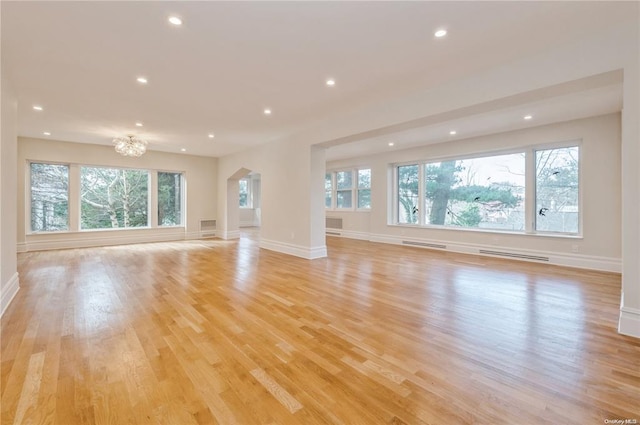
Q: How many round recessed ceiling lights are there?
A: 13